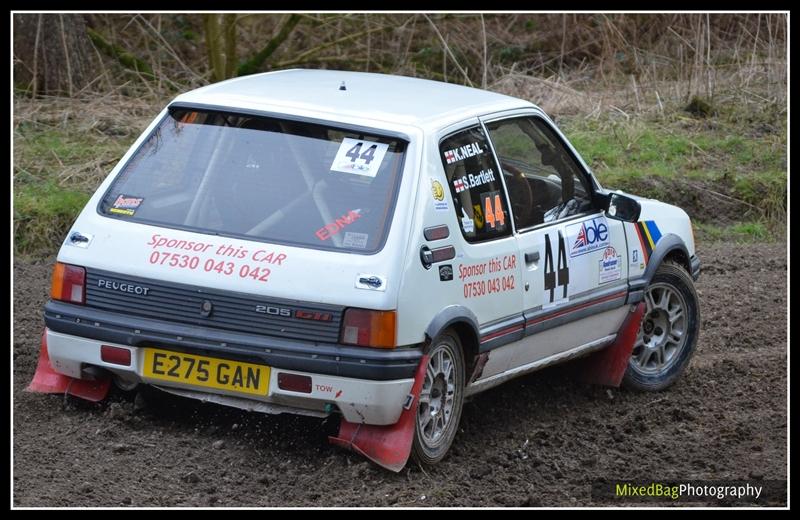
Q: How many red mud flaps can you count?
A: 3